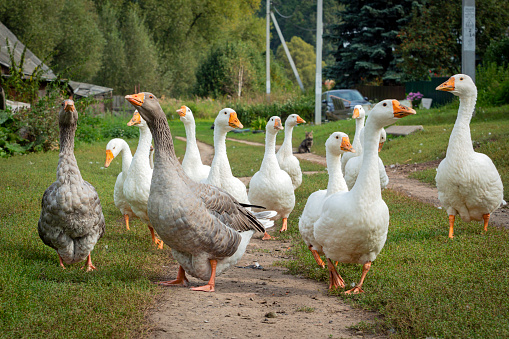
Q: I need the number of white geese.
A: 11